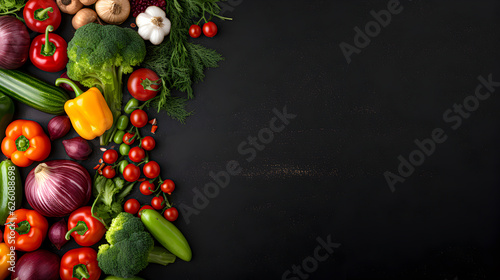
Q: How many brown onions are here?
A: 1